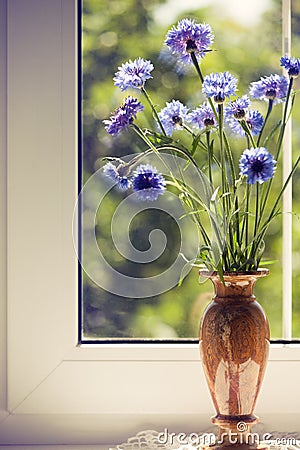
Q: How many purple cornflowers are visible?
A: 13